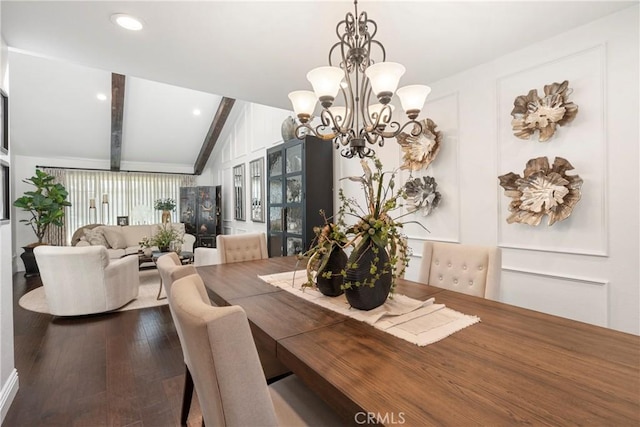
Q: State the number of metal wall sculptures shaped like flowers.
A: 4